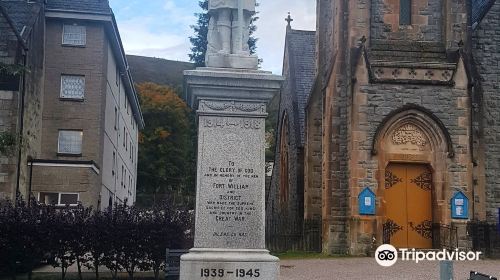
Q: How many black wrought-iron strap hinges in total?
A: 4